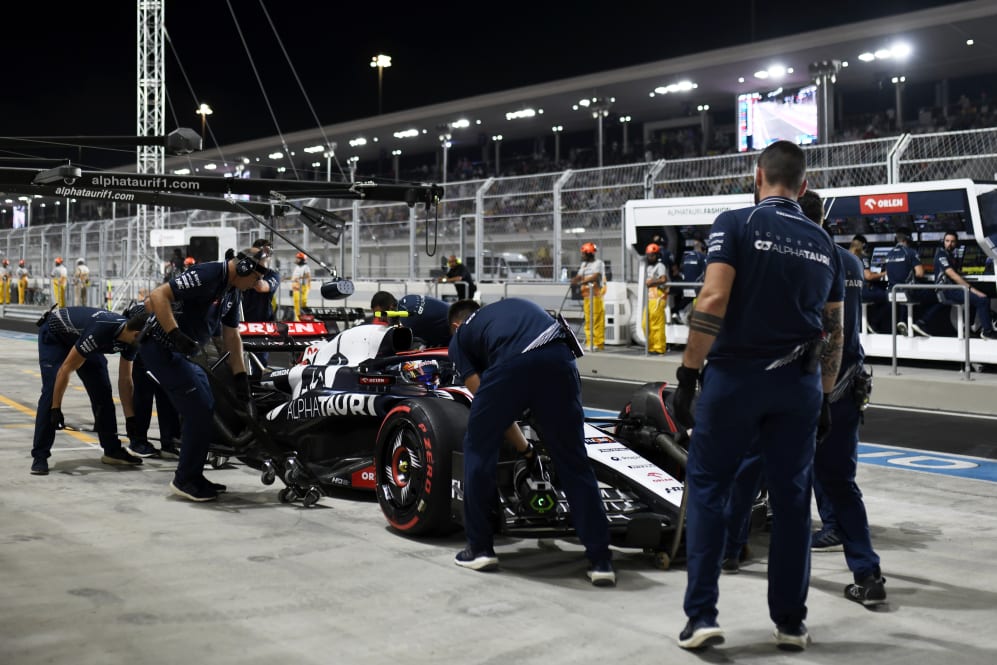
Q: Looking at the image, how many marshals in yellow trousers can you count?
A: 6